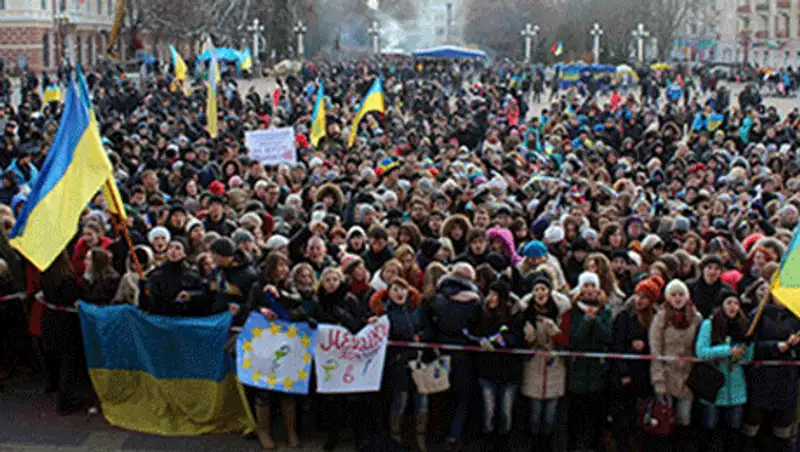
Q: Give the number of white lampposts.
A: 6